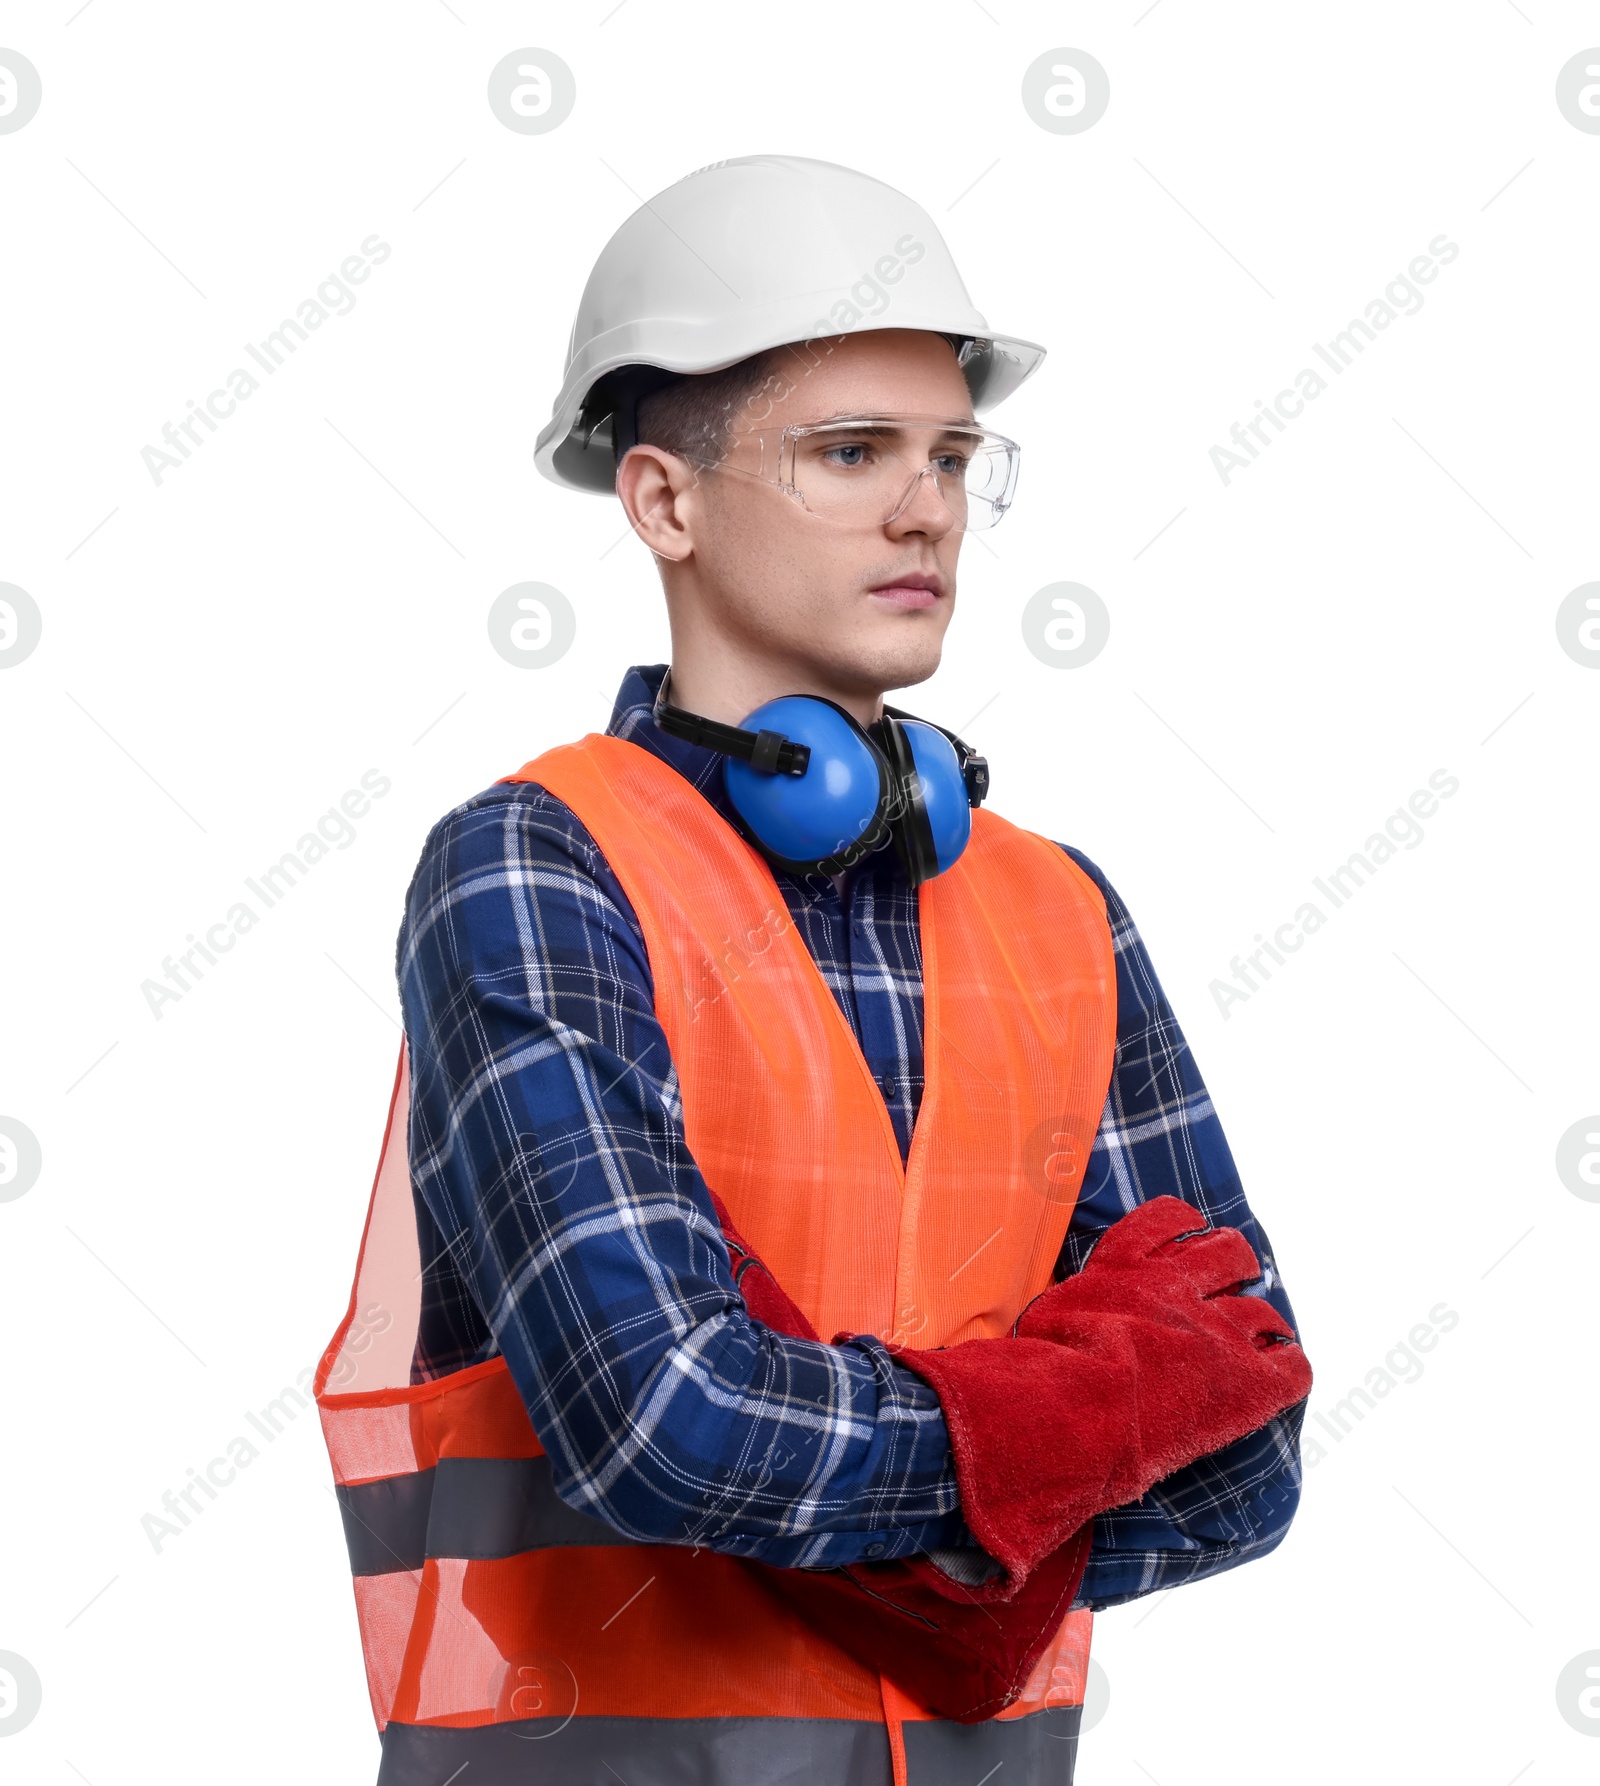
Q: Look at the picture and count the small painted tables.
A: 0